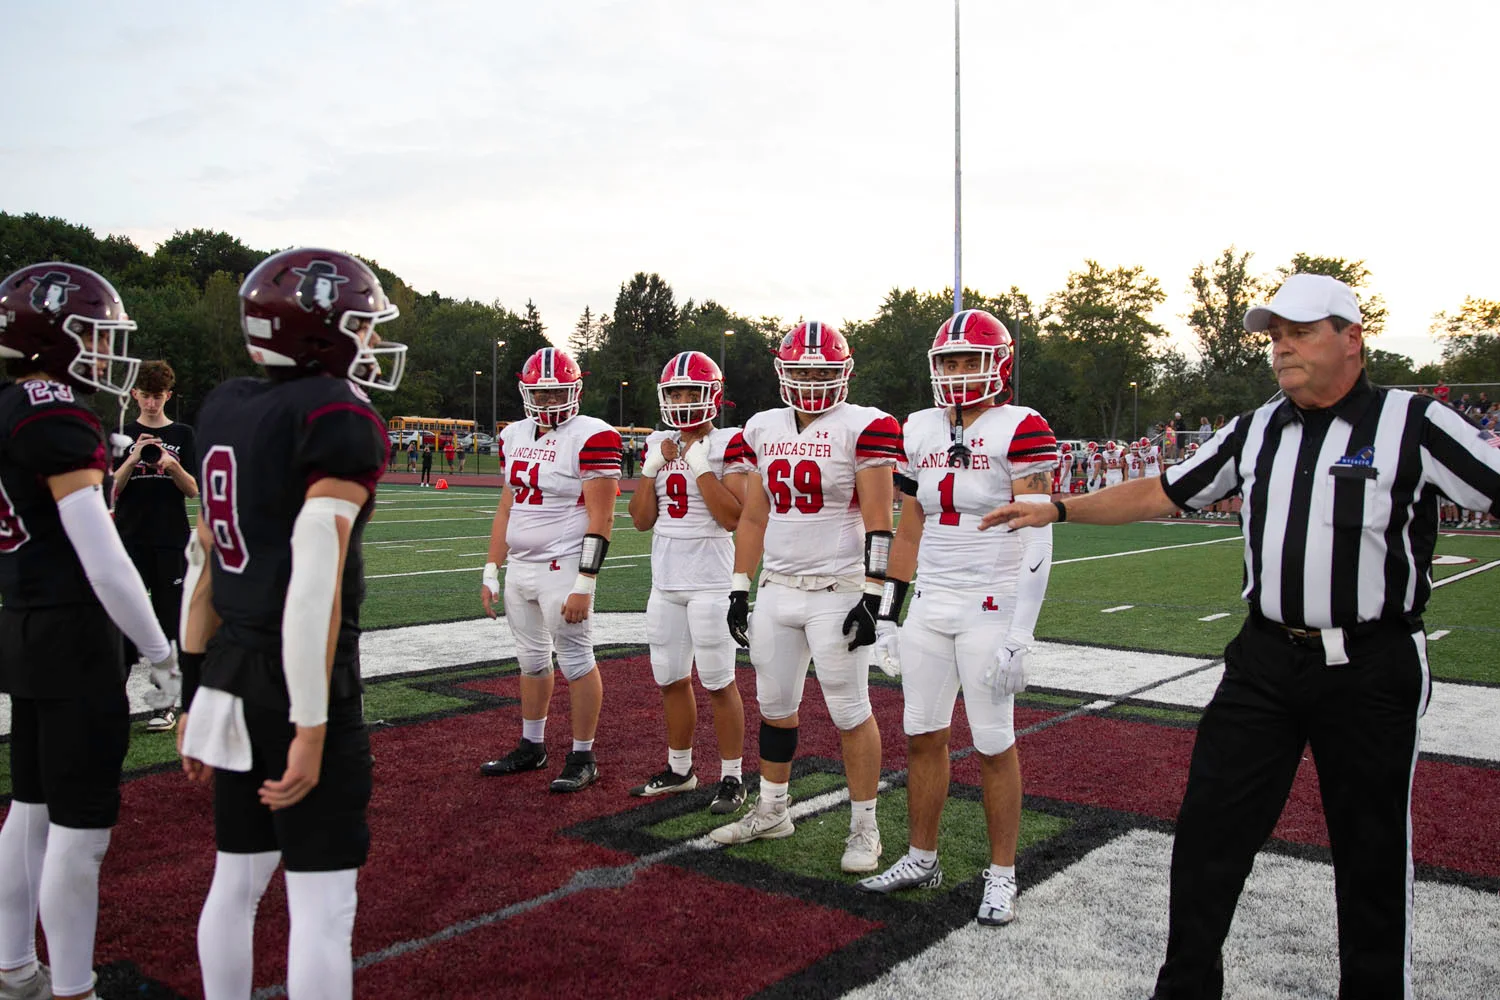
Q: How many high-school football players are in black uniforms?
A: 2